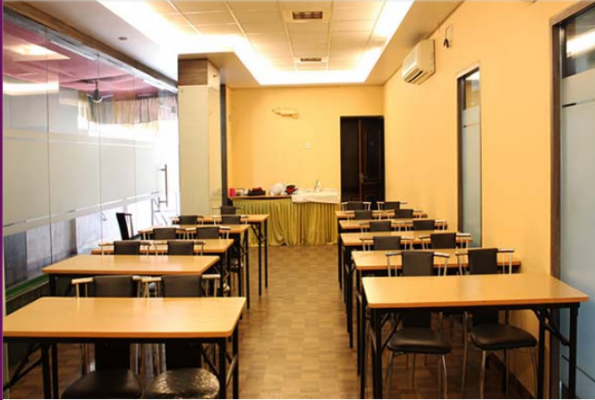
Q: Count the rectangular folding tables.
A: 10